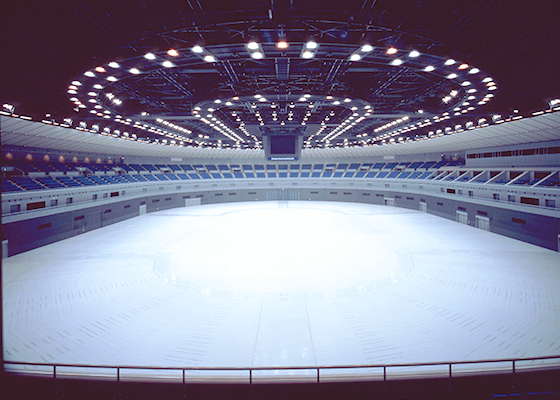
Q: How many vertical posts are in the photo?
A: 8